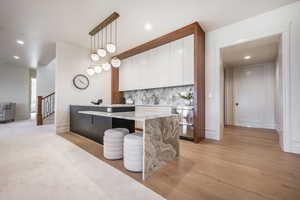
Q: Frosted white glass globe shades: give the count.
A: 7